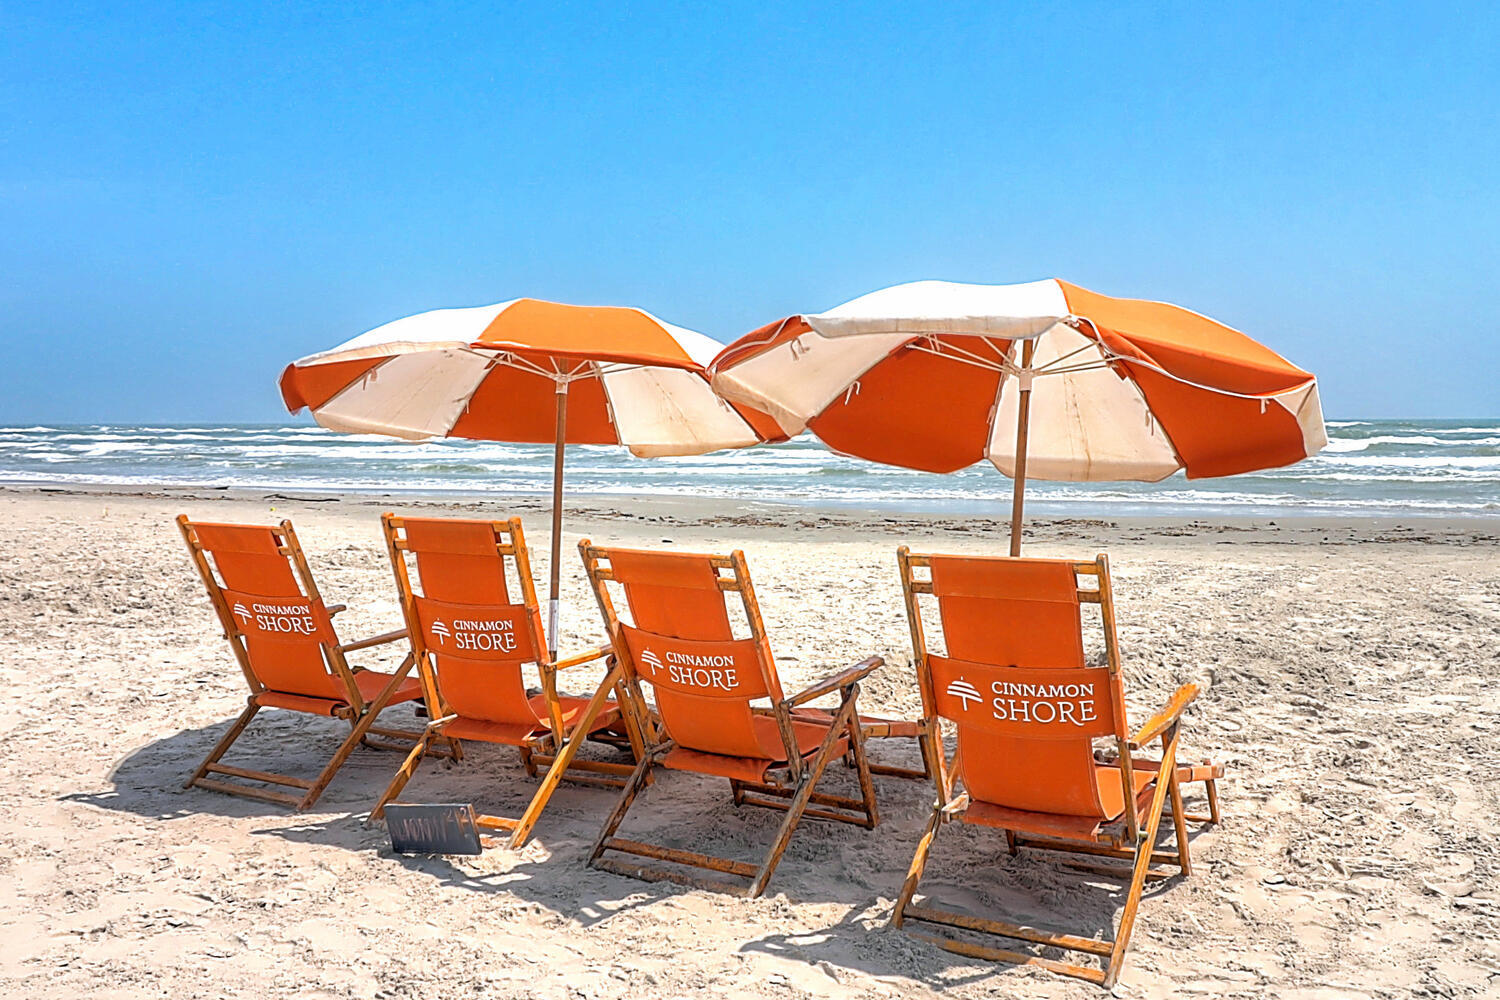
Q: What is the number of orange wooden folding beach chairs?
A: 4